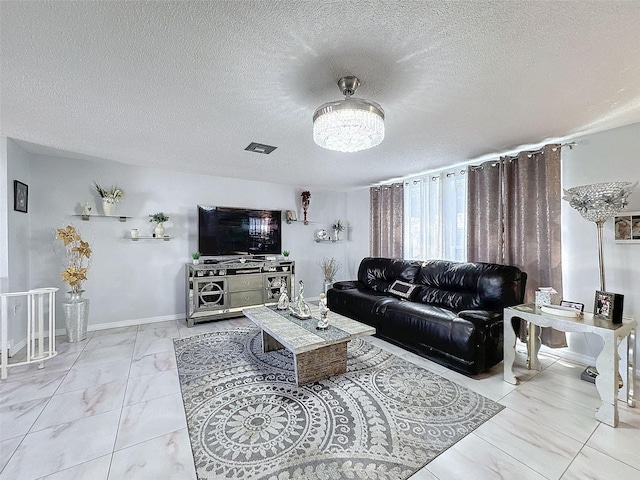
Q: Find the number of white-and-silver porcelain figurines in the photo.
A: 3